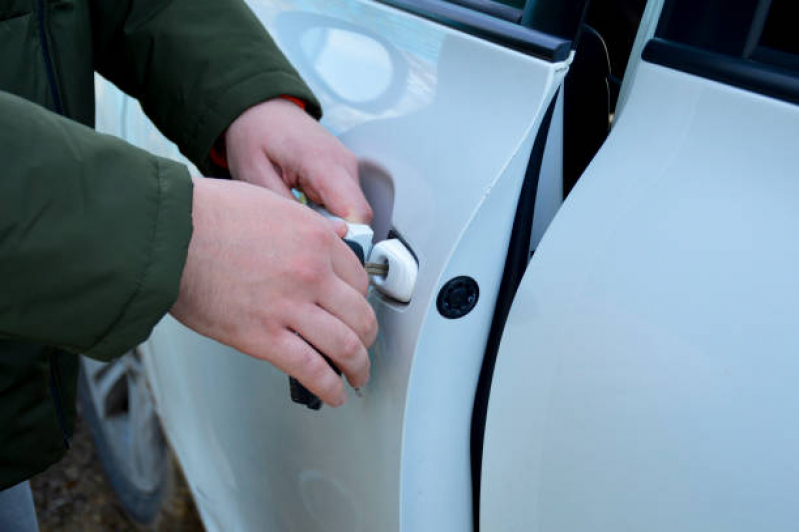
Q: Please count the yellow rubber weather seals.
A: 0